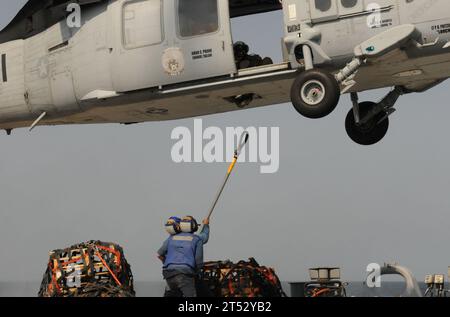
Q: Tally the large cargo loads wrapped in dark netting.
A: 2